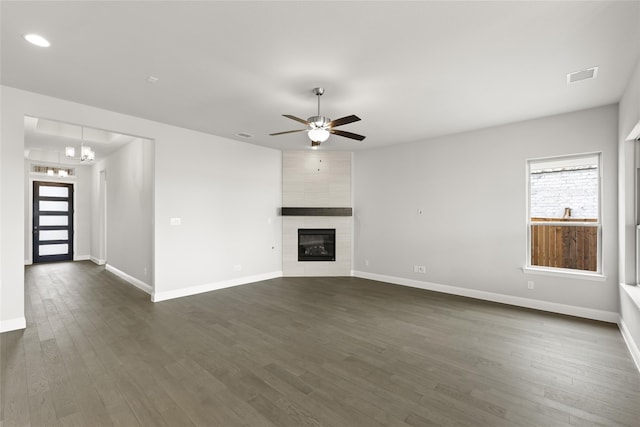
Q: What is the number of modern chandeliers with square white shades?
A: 2